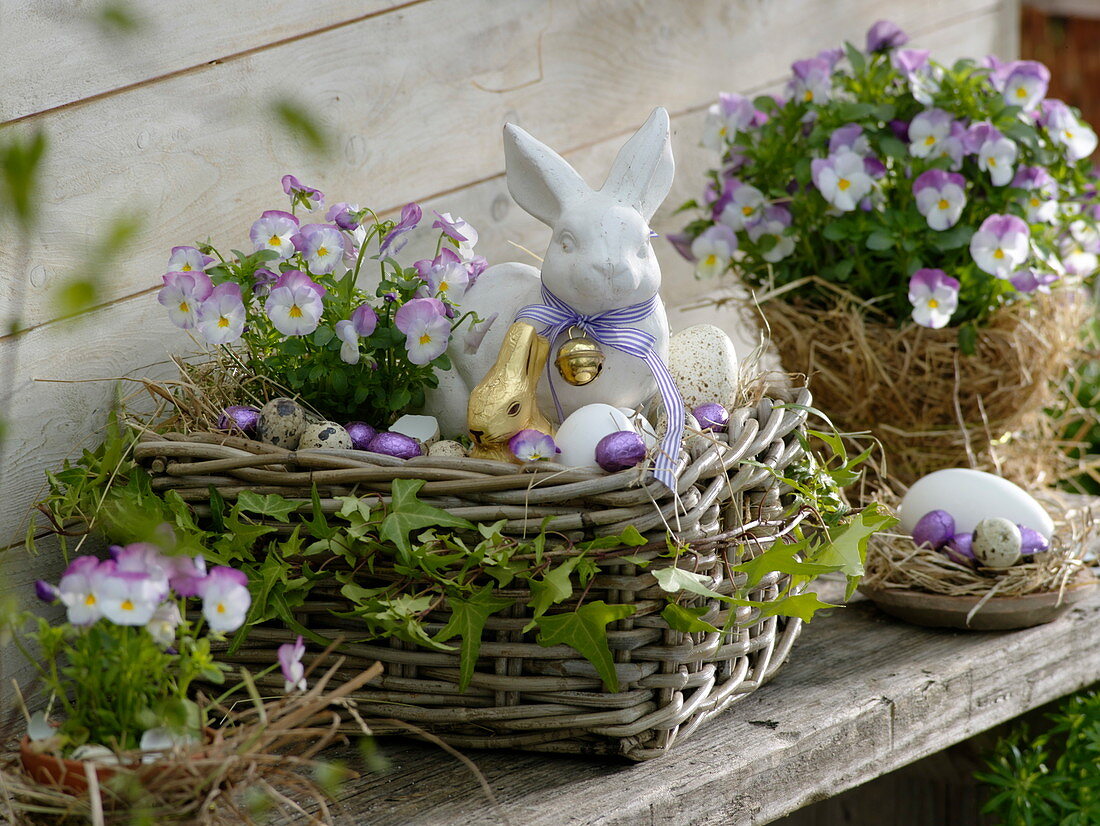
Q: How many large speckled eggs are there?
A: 1